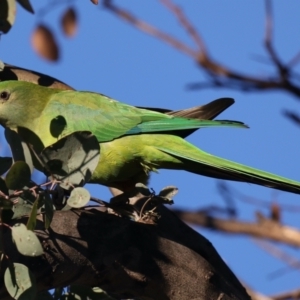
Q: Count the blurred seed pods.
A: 2